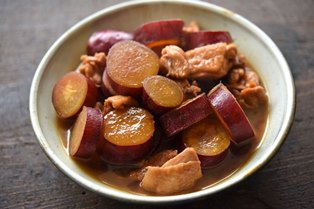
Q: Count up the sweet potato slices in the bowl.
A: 11